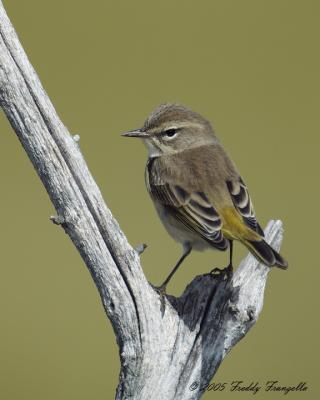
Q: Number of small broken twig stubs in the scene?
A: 3